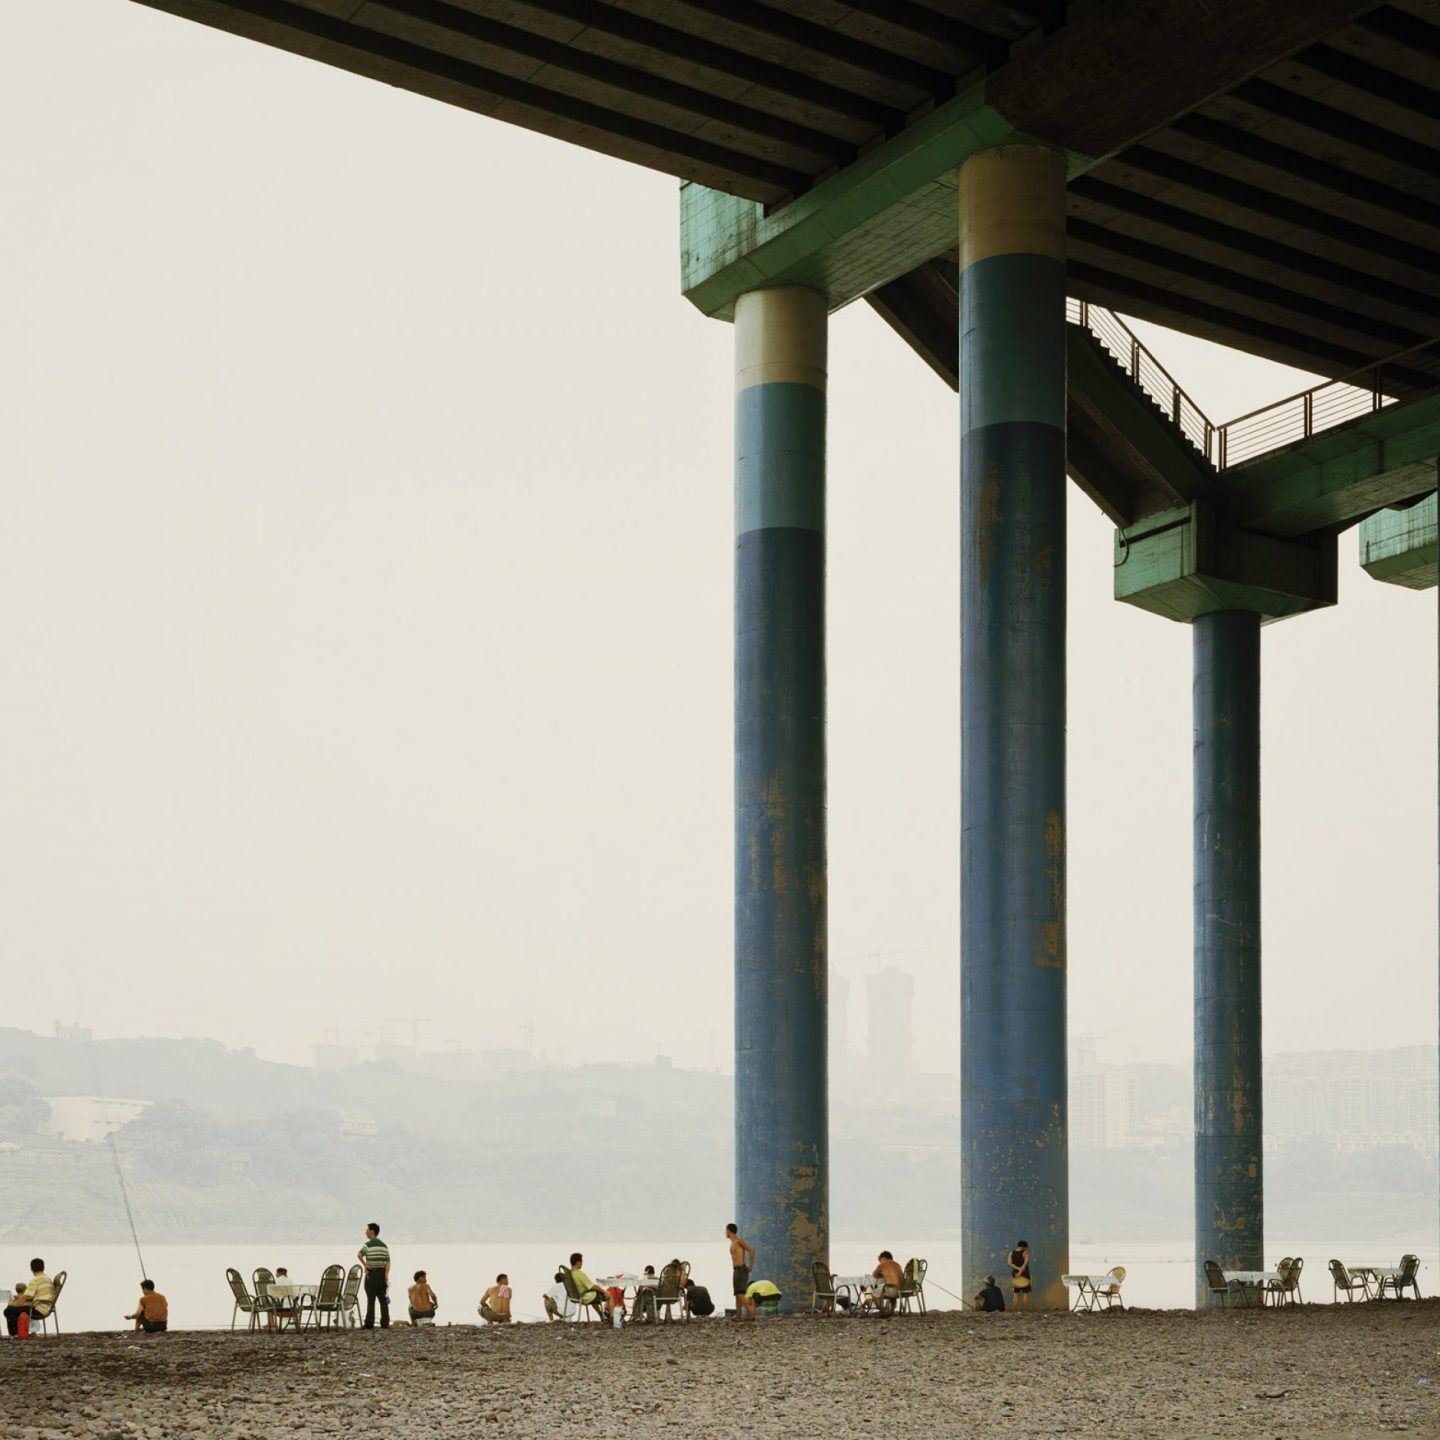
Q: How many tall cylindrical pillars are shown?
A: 3